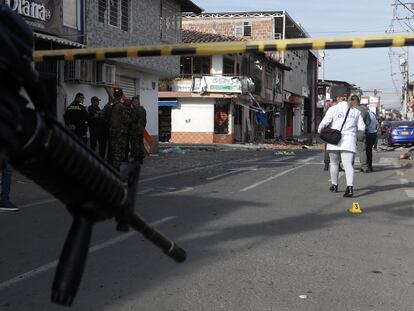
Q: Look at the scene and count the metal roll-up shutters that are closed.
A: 1